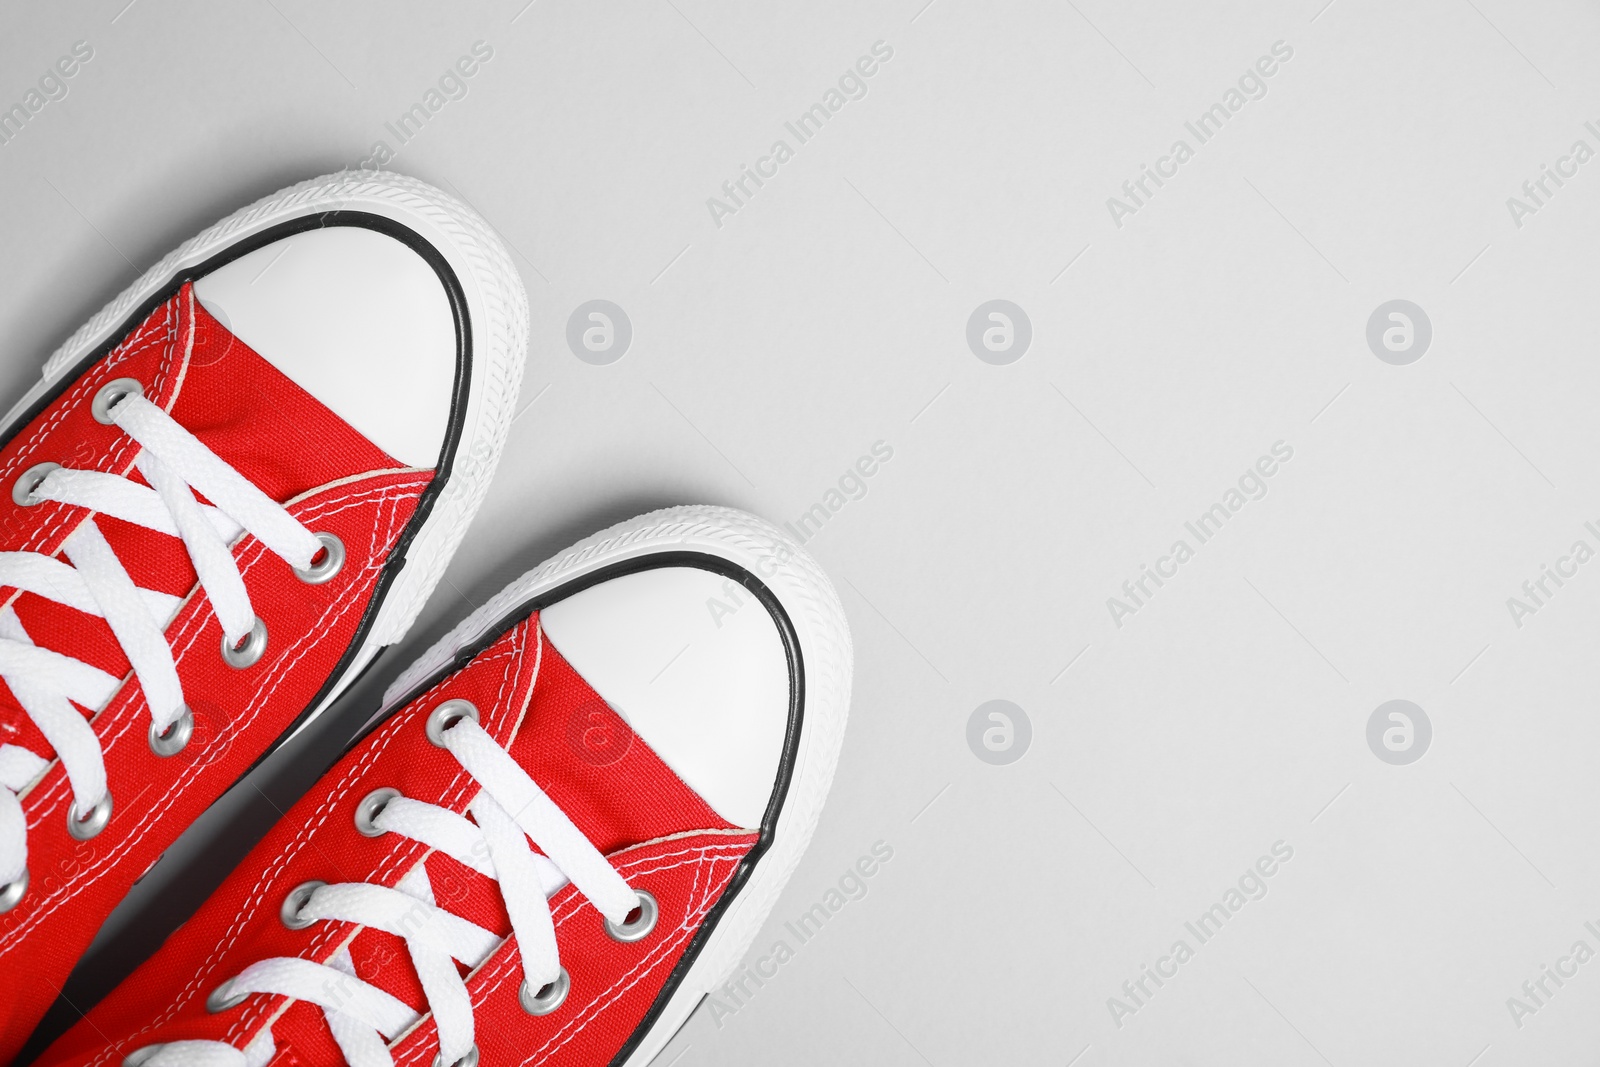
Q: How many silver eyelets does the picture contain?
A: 15